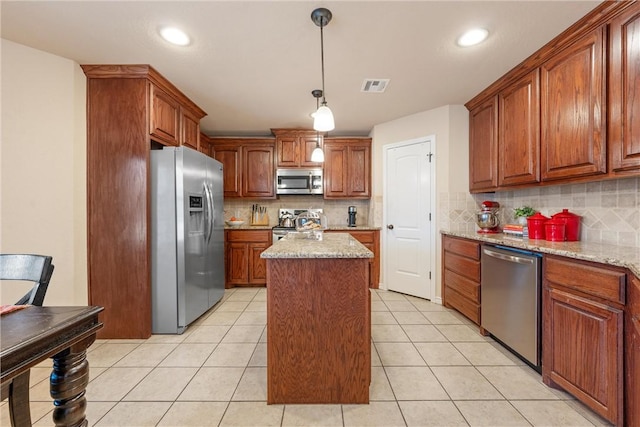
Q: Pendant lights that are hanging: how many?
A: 2